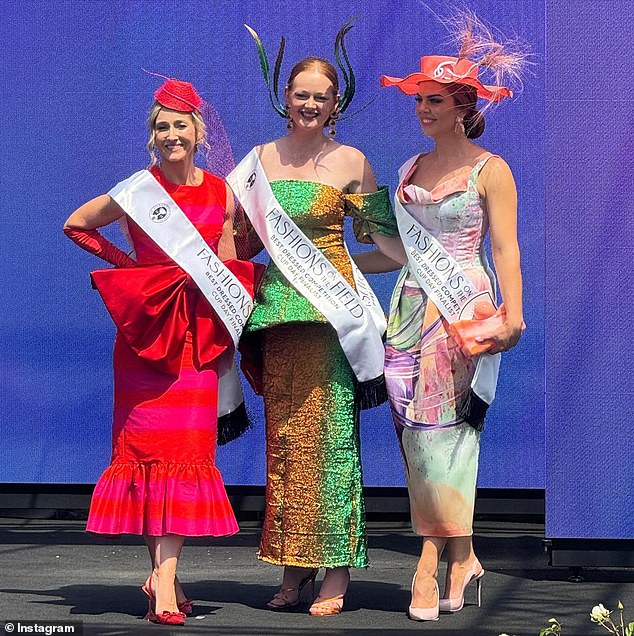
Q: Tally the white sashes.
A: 3